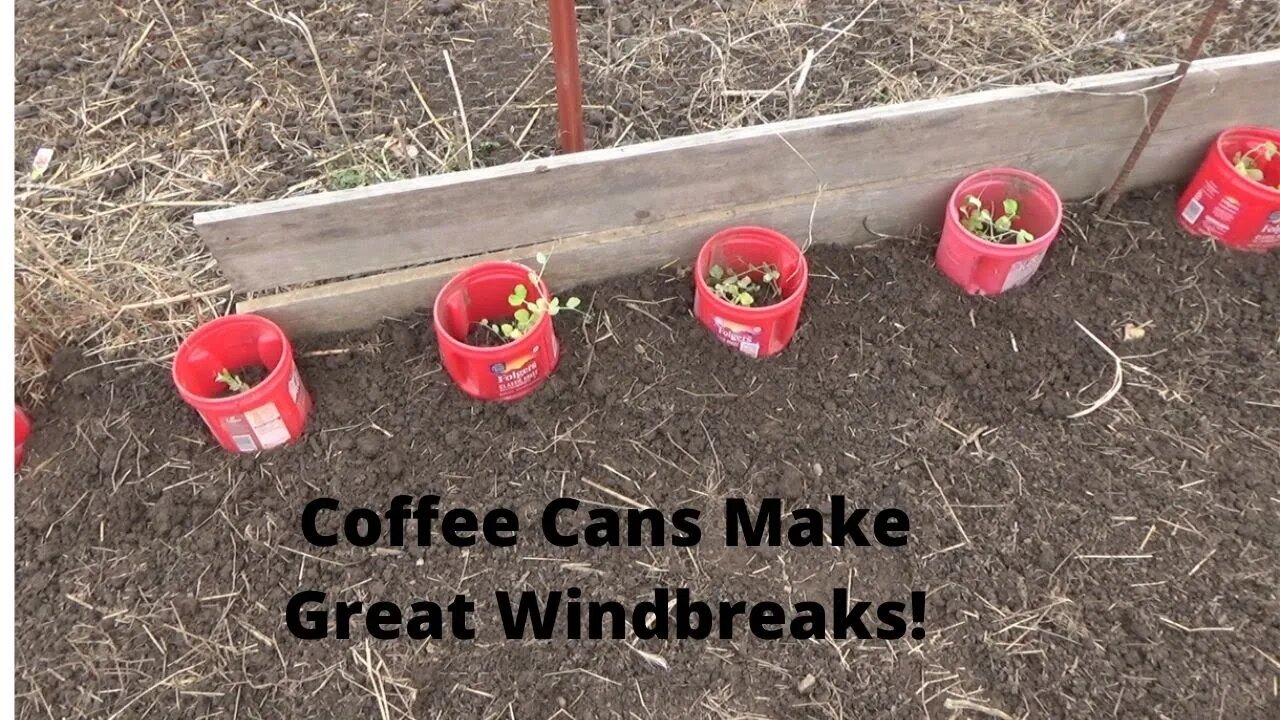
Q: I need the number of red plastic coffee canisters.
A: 6